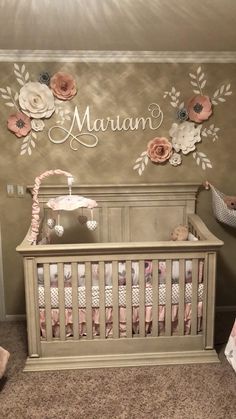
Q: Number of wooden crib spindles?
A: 12